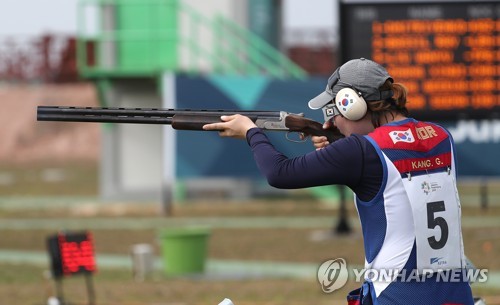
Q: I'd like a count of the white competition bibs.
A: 1